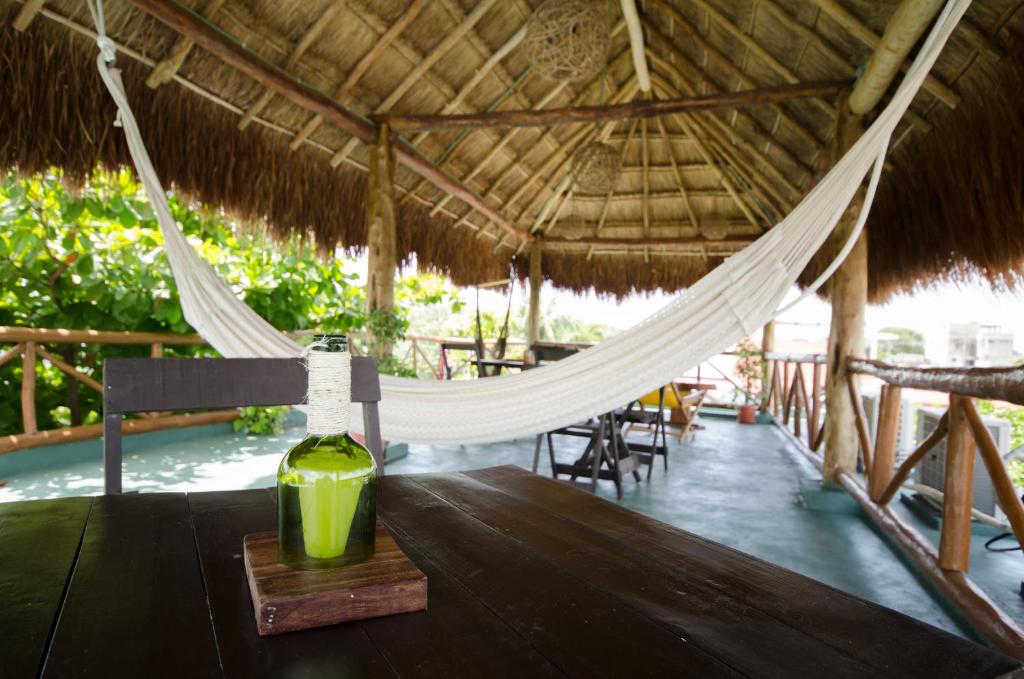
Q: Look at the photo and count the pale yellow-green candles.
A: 1